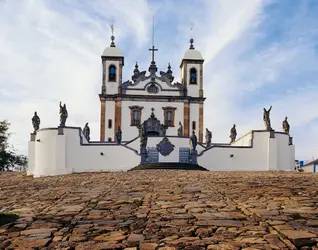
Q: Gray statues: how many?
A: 11